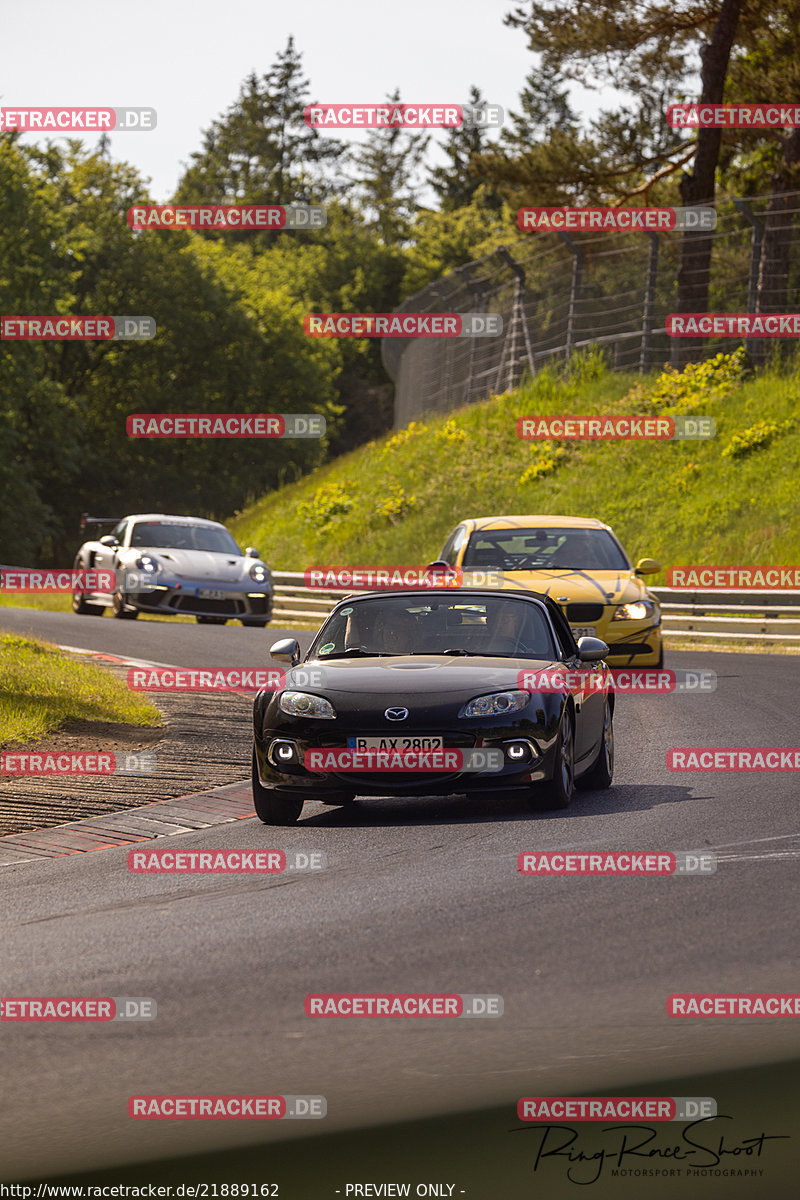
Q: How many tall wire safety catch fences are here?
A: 1